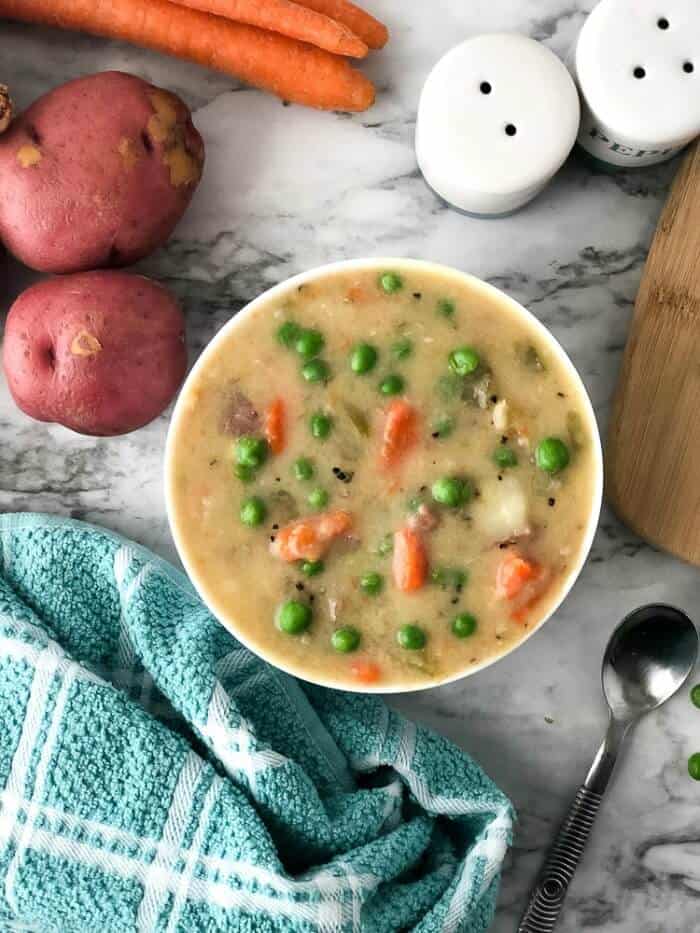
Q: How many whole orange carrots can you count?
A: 3